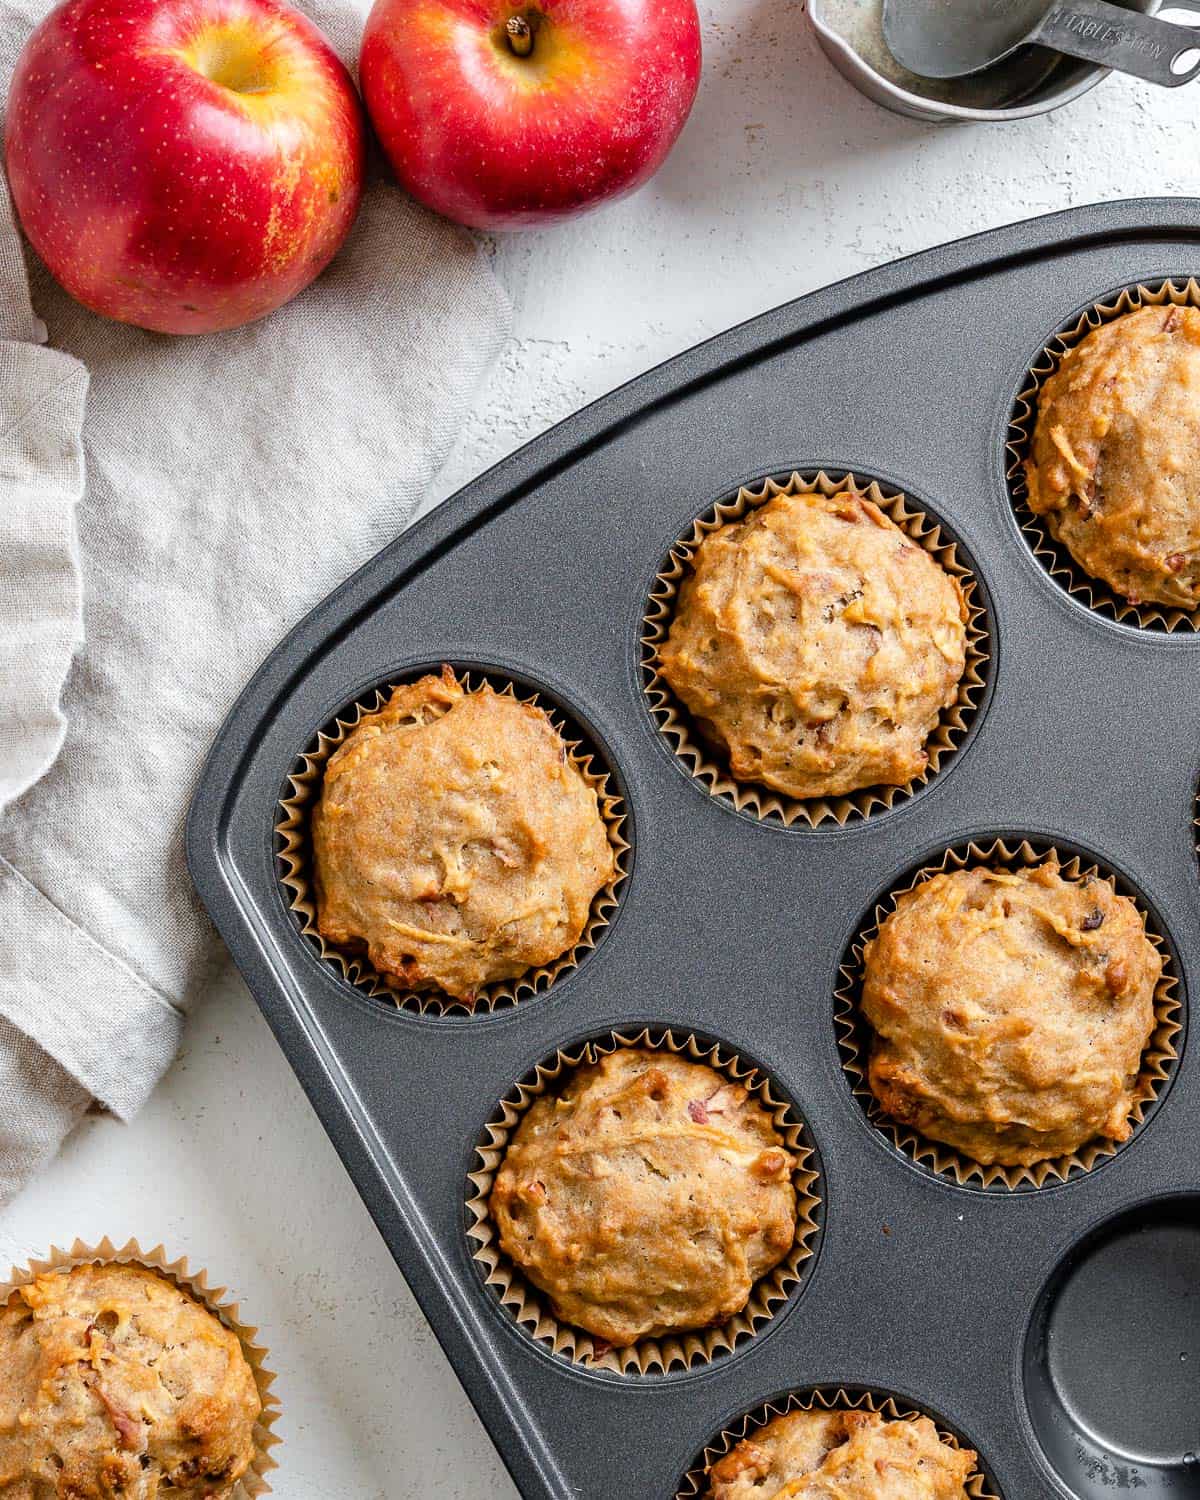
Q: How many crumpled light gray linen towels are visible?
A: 1